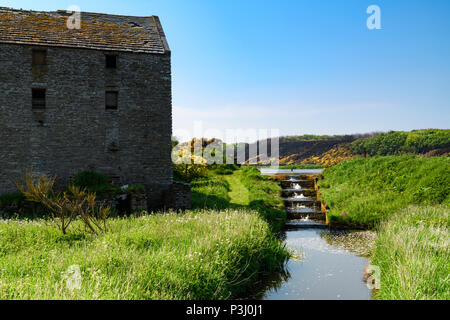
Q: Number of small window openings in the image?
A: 4